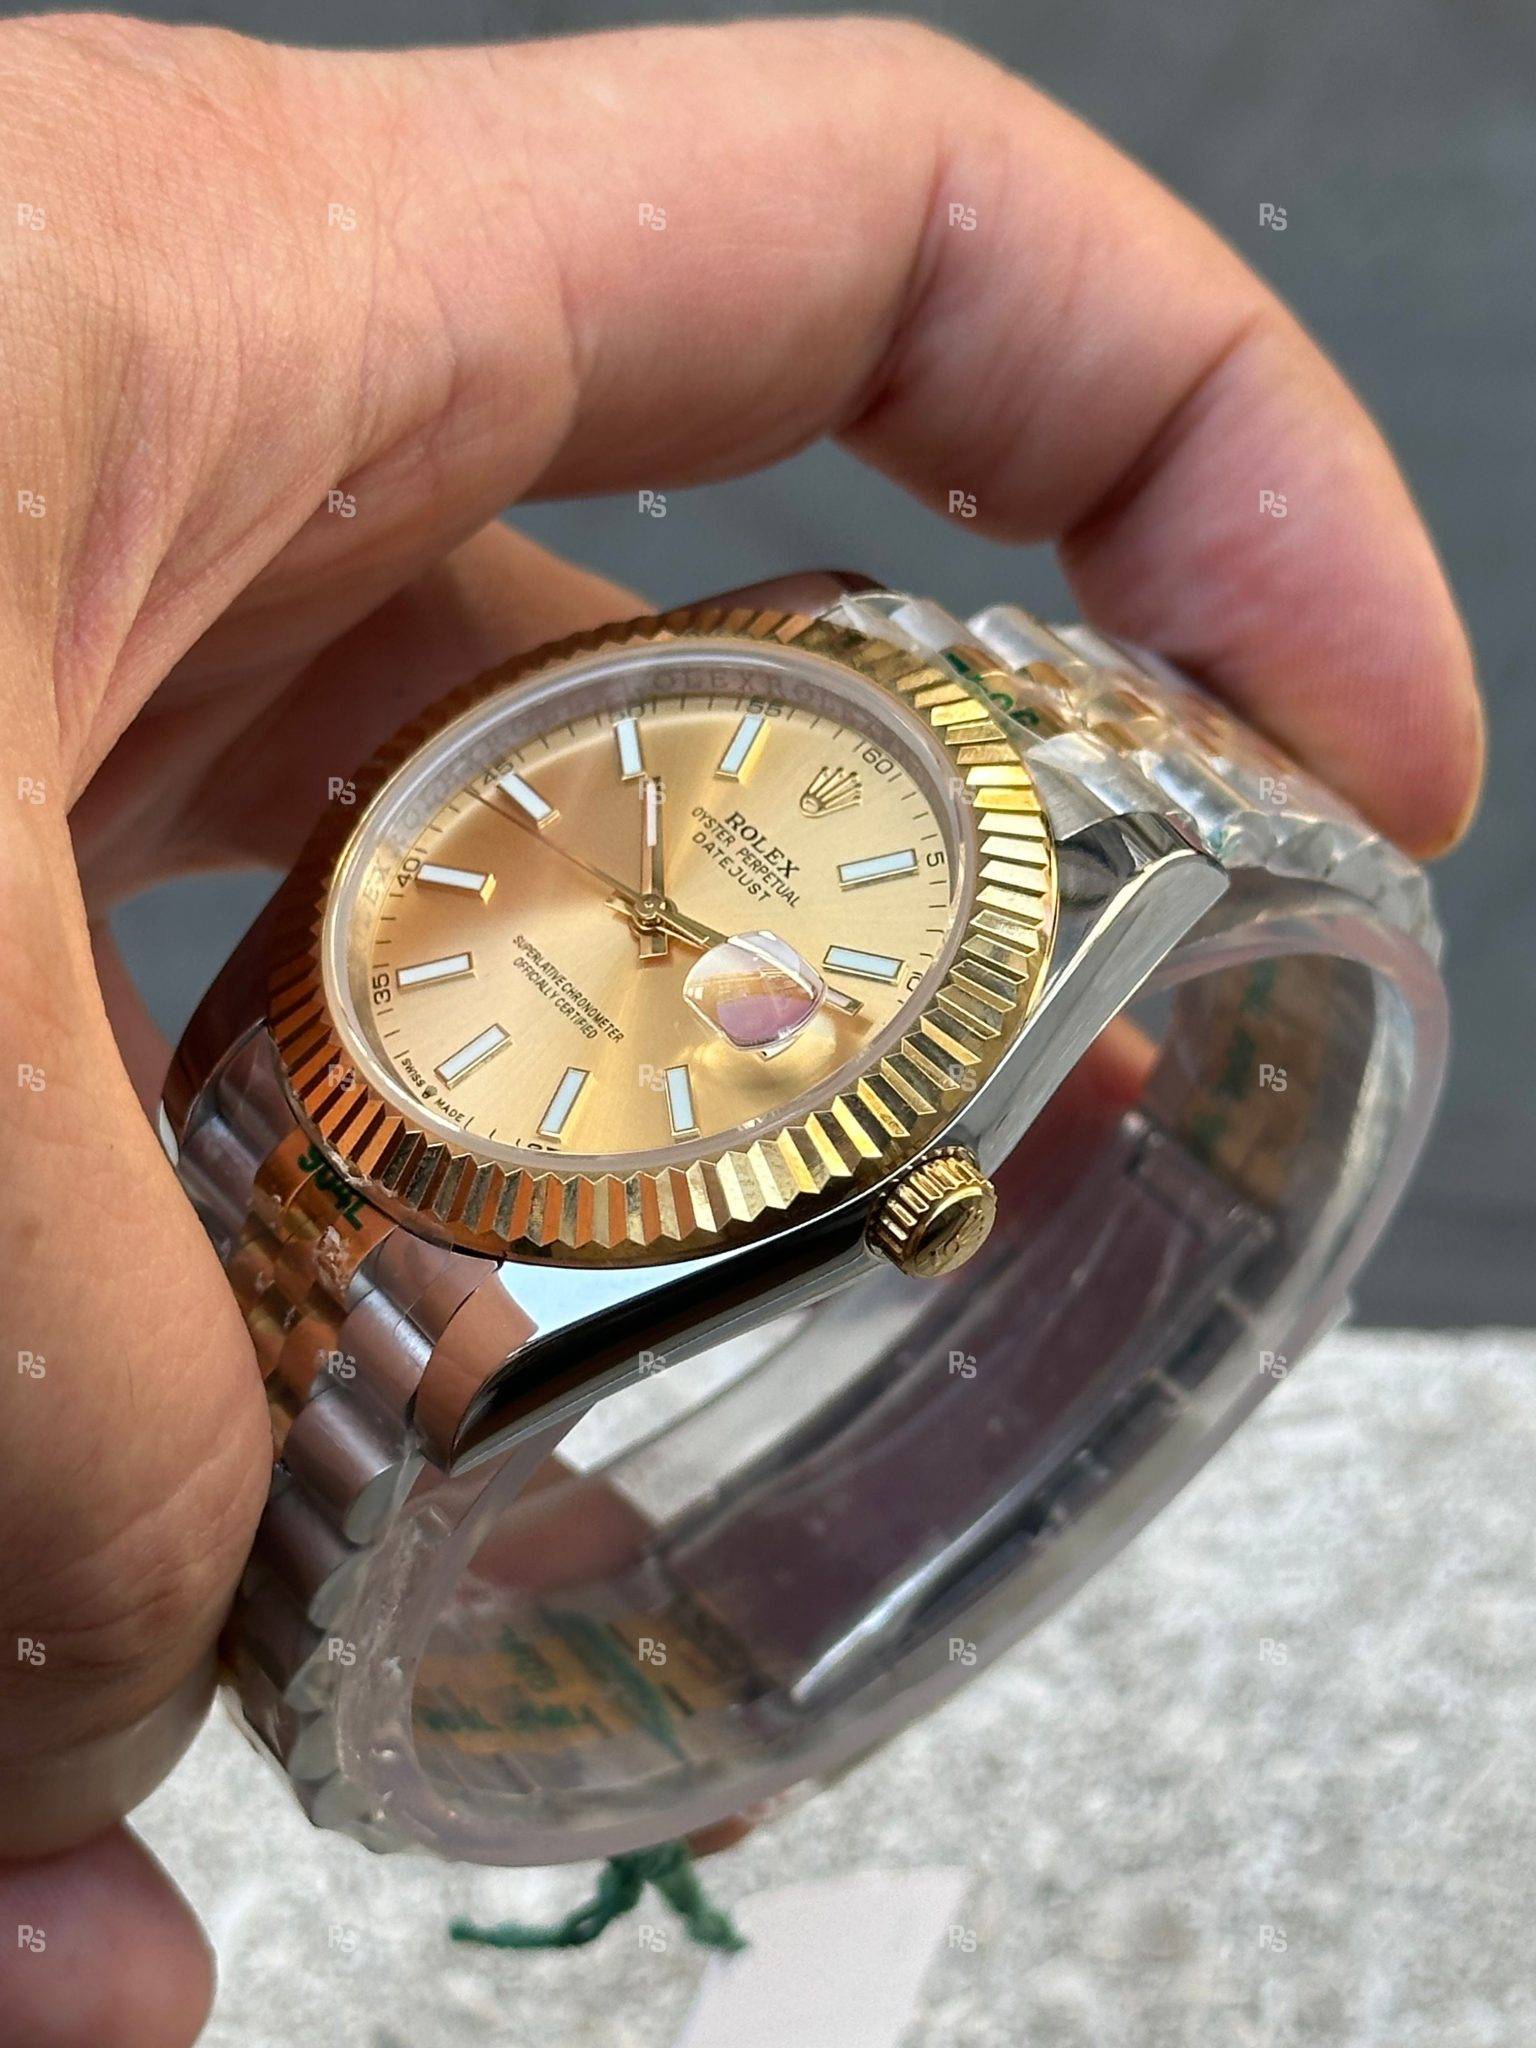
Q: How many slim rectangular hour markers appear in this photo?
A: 10